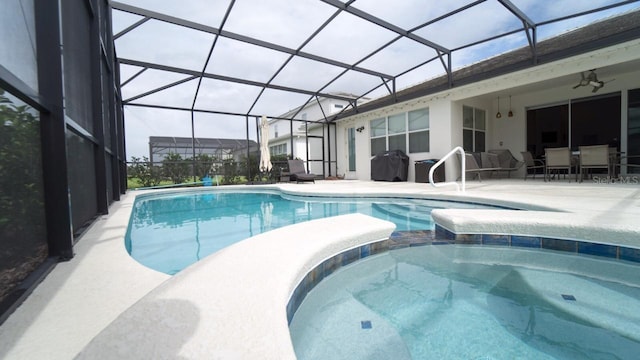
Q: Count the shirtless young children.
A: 0